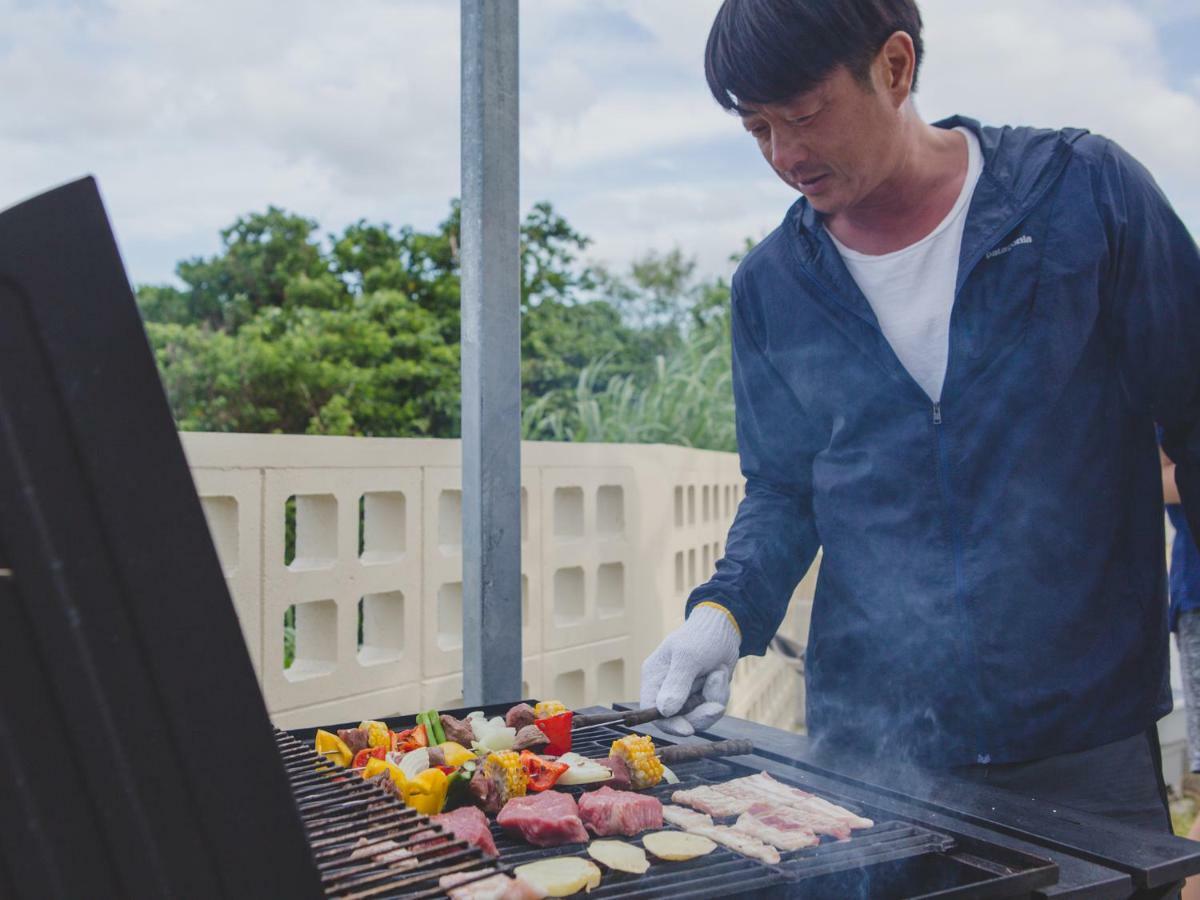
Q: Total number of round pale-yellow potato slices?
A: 3